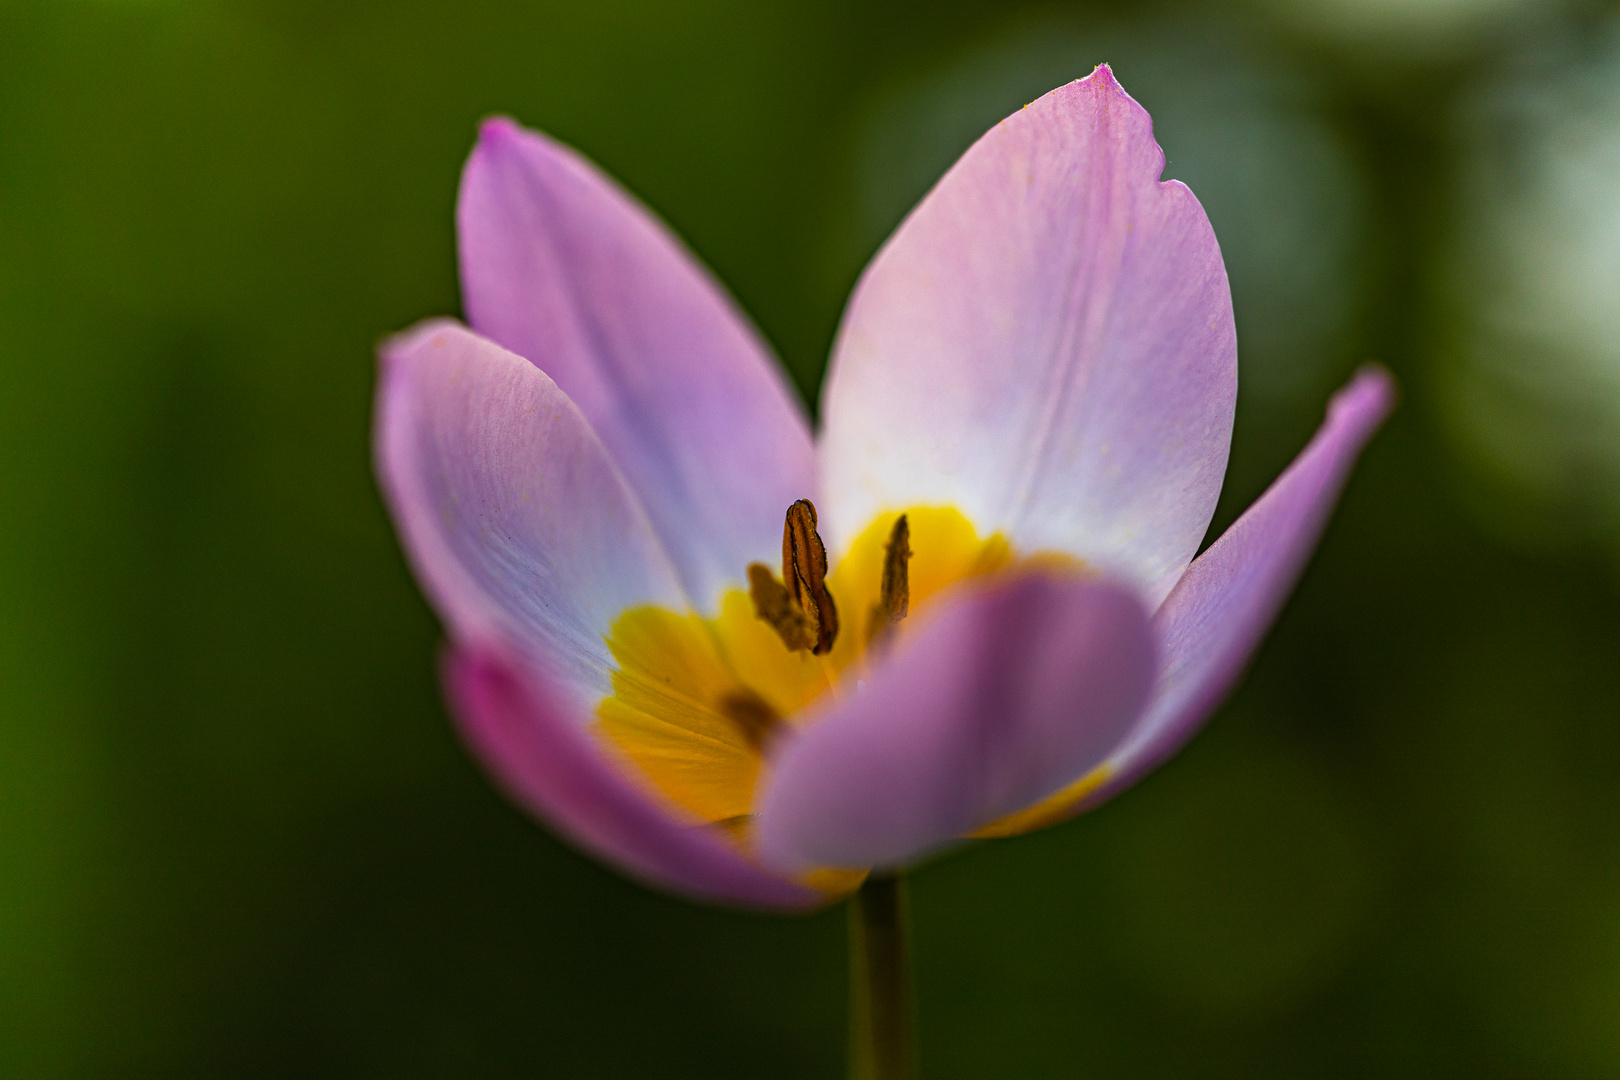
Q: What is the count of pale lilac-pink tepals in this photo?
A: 6